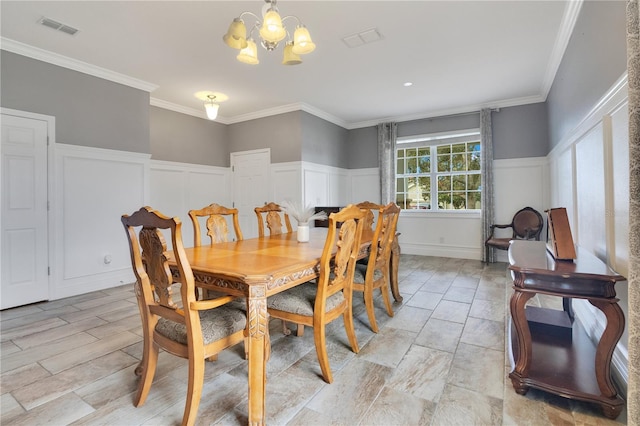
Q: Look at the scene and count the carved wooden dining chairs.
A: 6